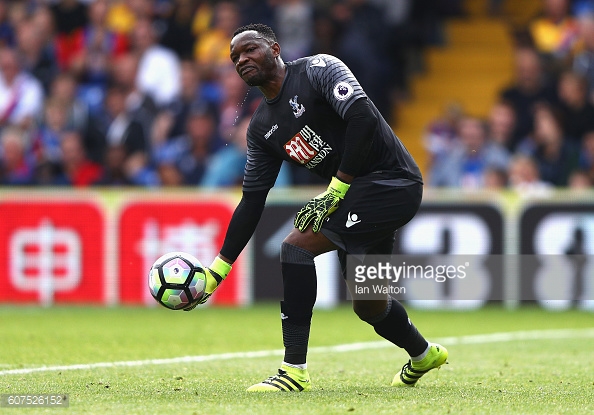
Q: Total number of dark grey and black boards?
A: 3